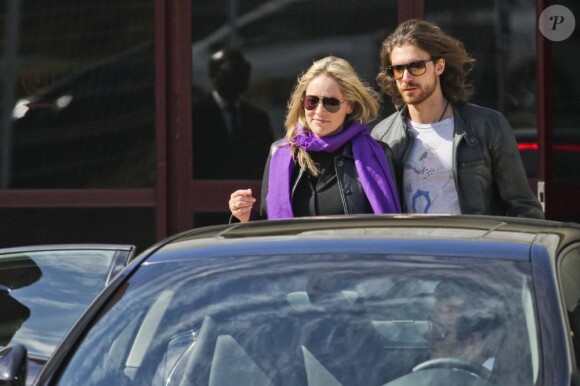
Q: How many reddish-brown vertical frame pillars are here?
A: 3